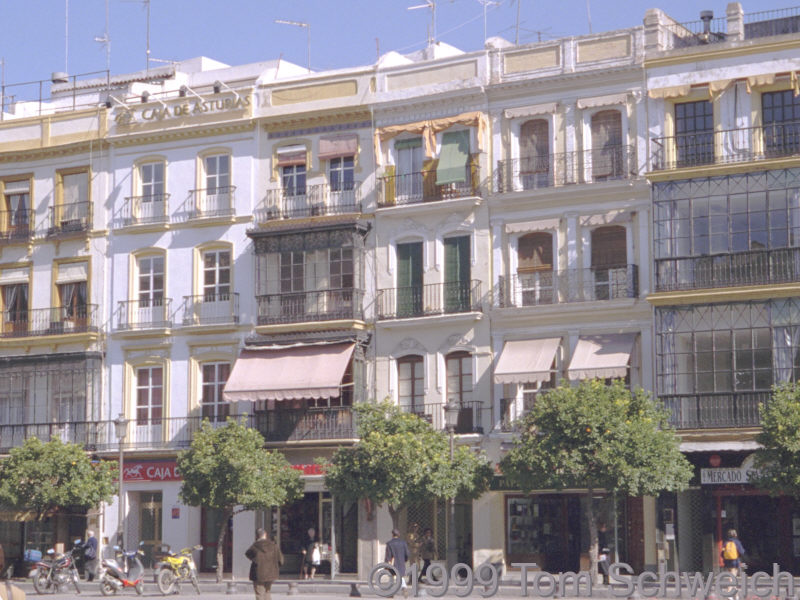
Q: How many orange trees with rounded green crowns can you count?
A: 5